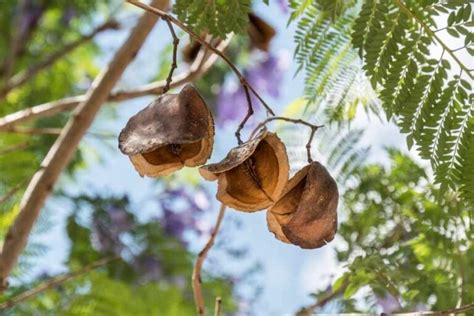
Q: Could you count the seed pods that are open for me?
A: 3